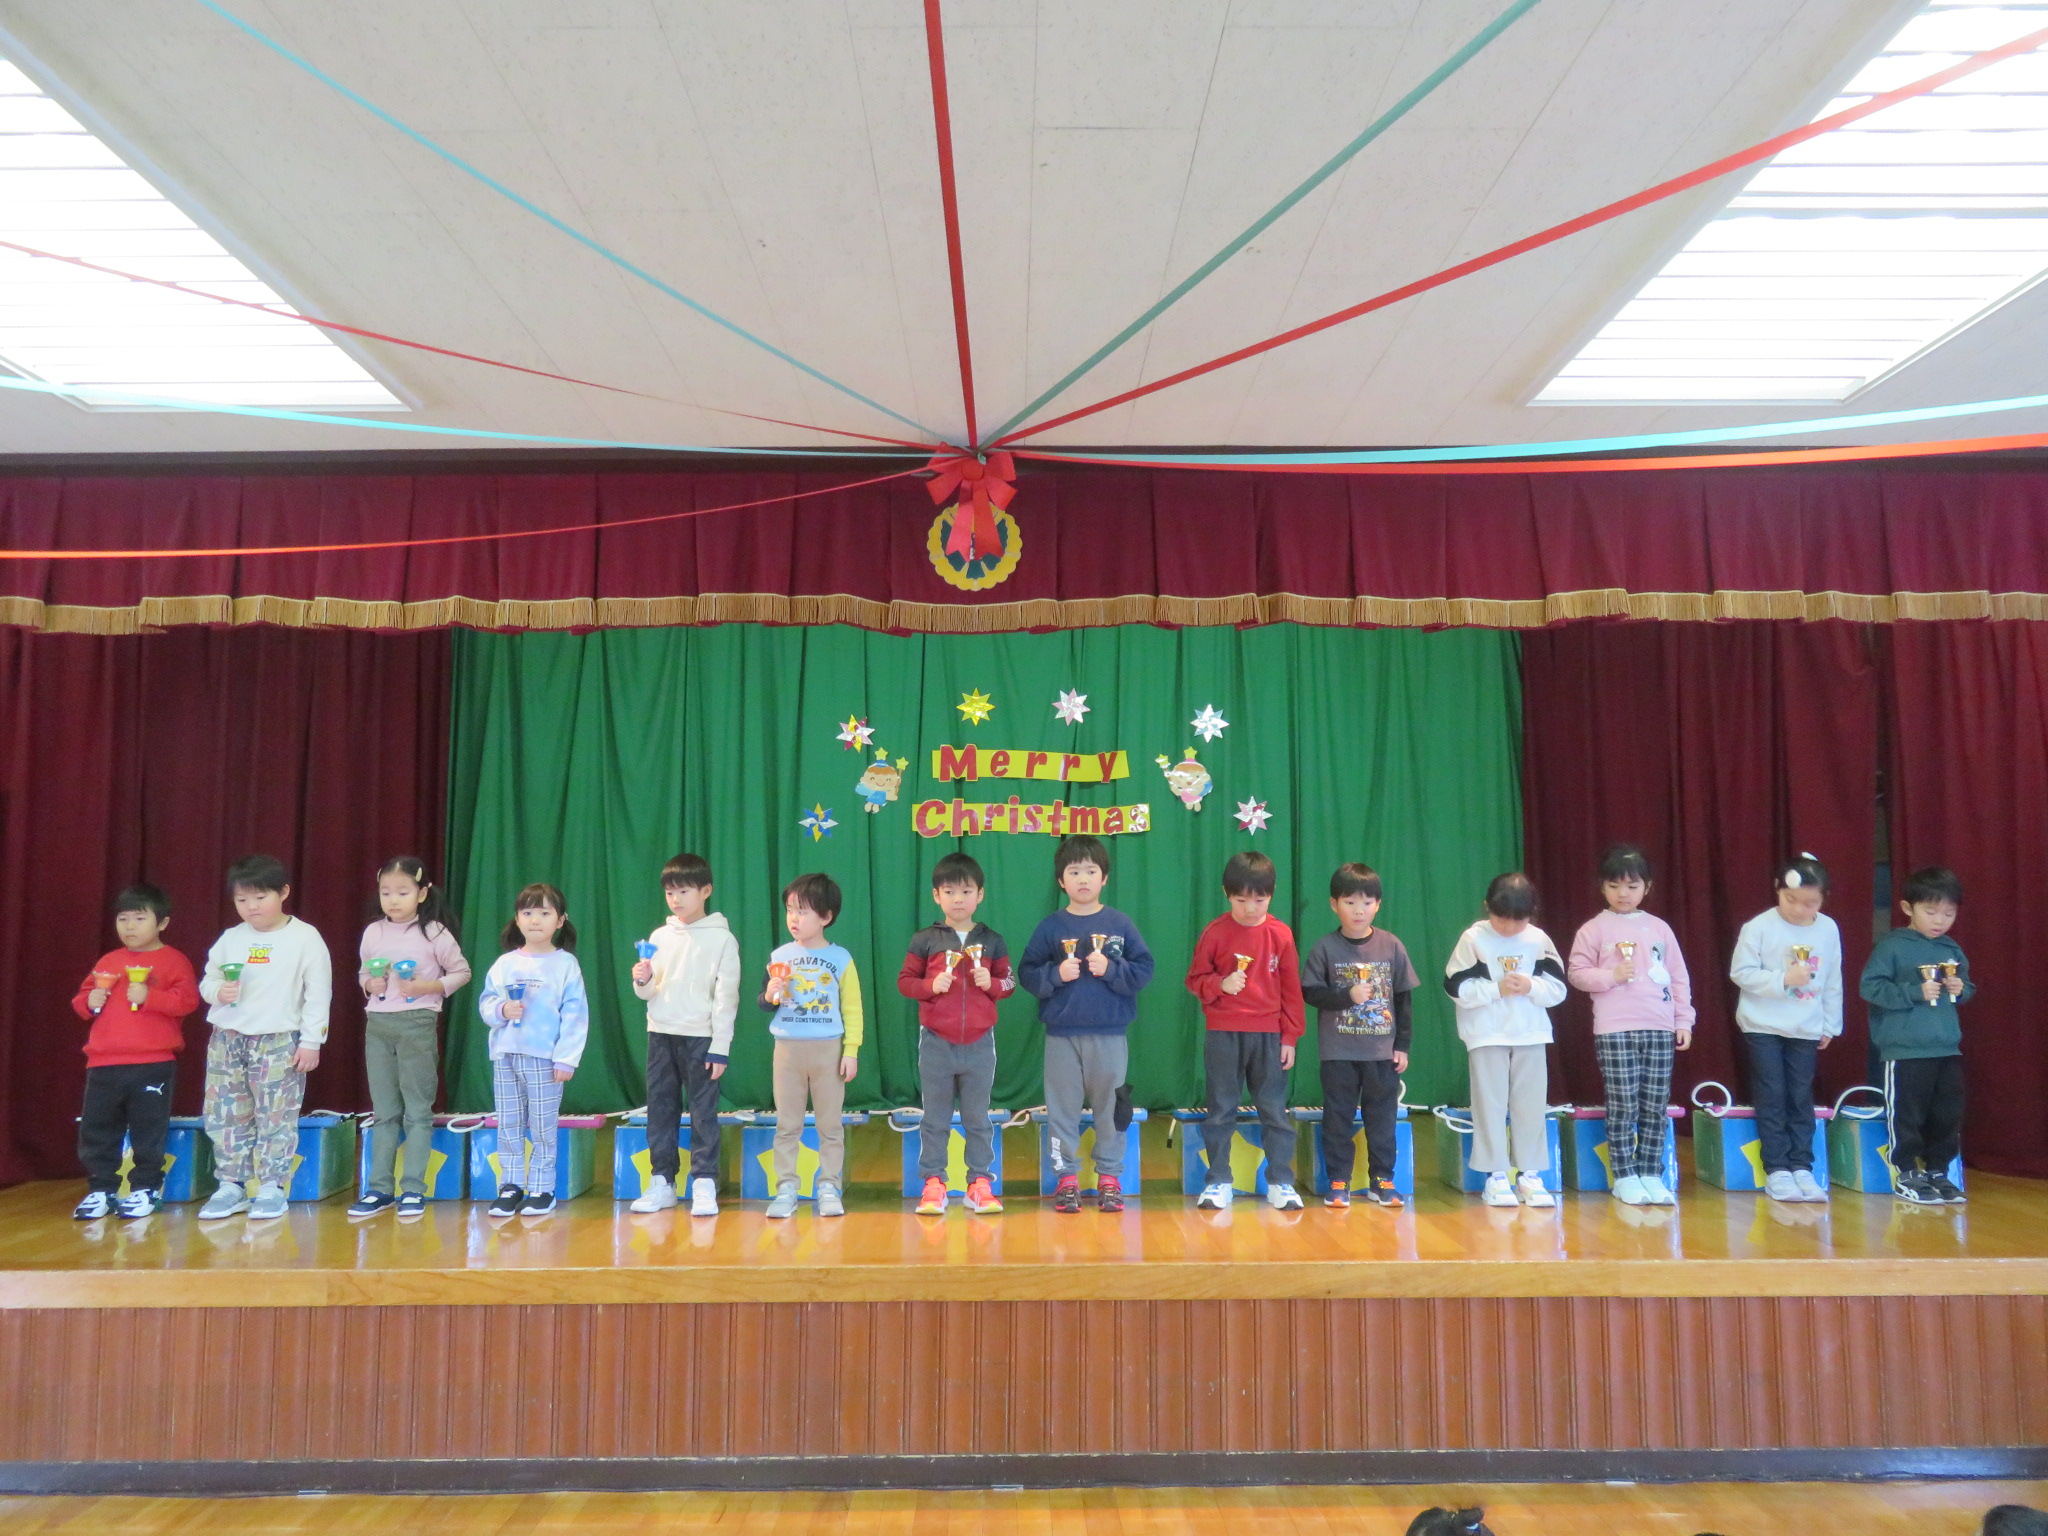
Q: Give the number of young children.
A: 14